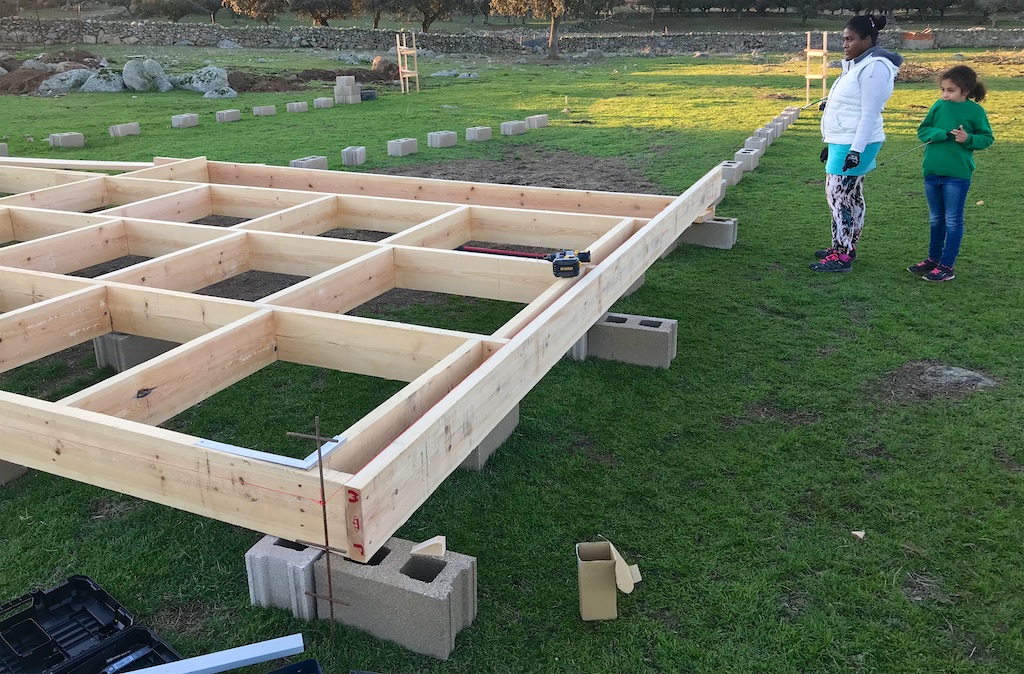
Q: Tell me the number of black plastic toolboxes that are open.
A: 1